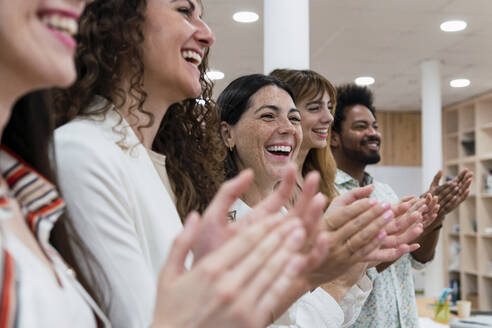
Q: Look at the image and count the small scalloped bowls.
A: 0